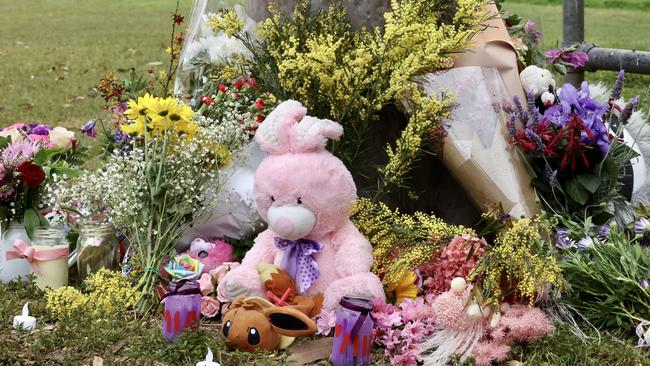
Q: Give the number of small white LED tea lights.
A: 2